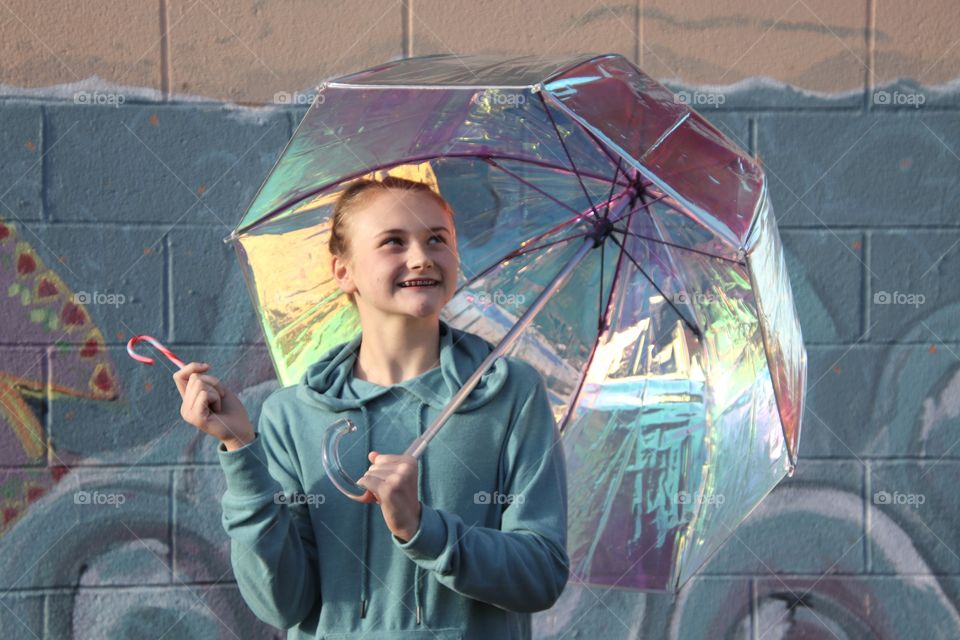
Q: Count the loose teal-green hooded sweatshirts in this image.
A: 1